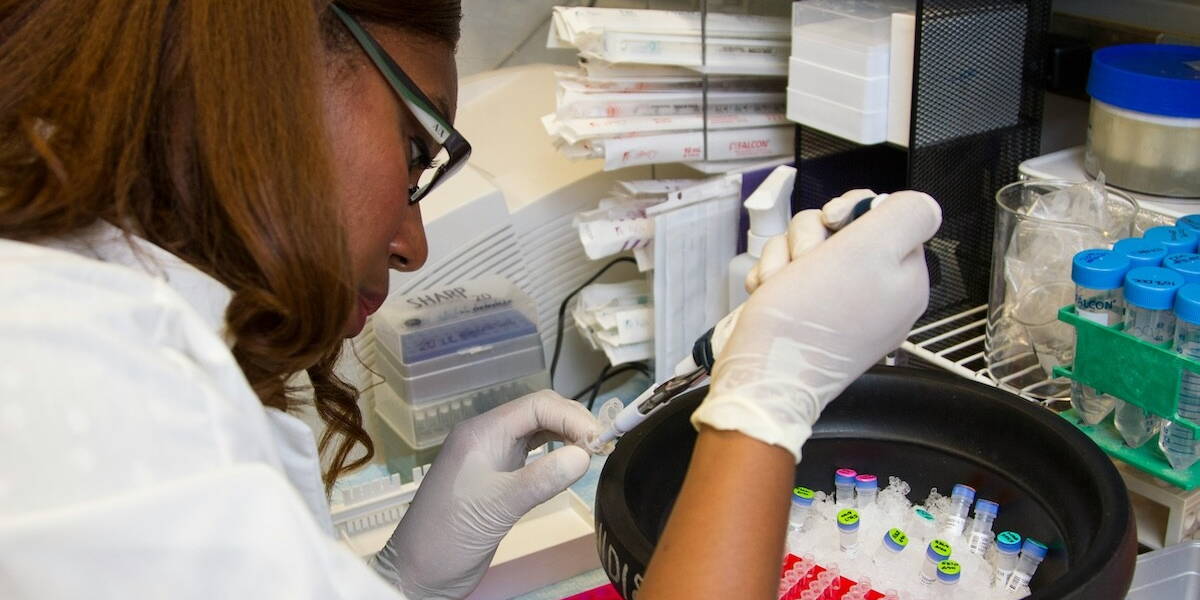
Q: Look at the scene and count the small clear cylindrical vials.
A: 12